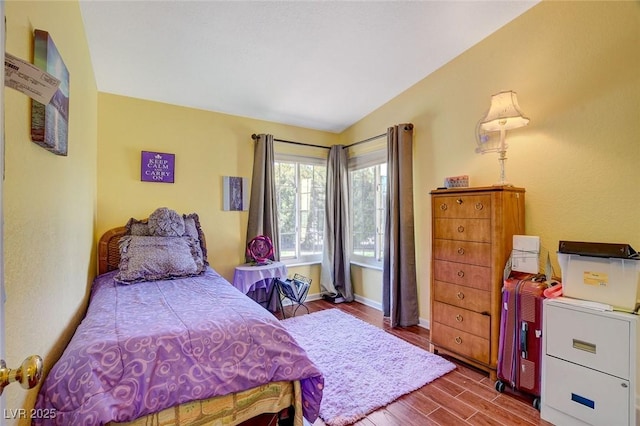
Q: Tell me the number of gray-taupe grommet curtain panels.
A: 3